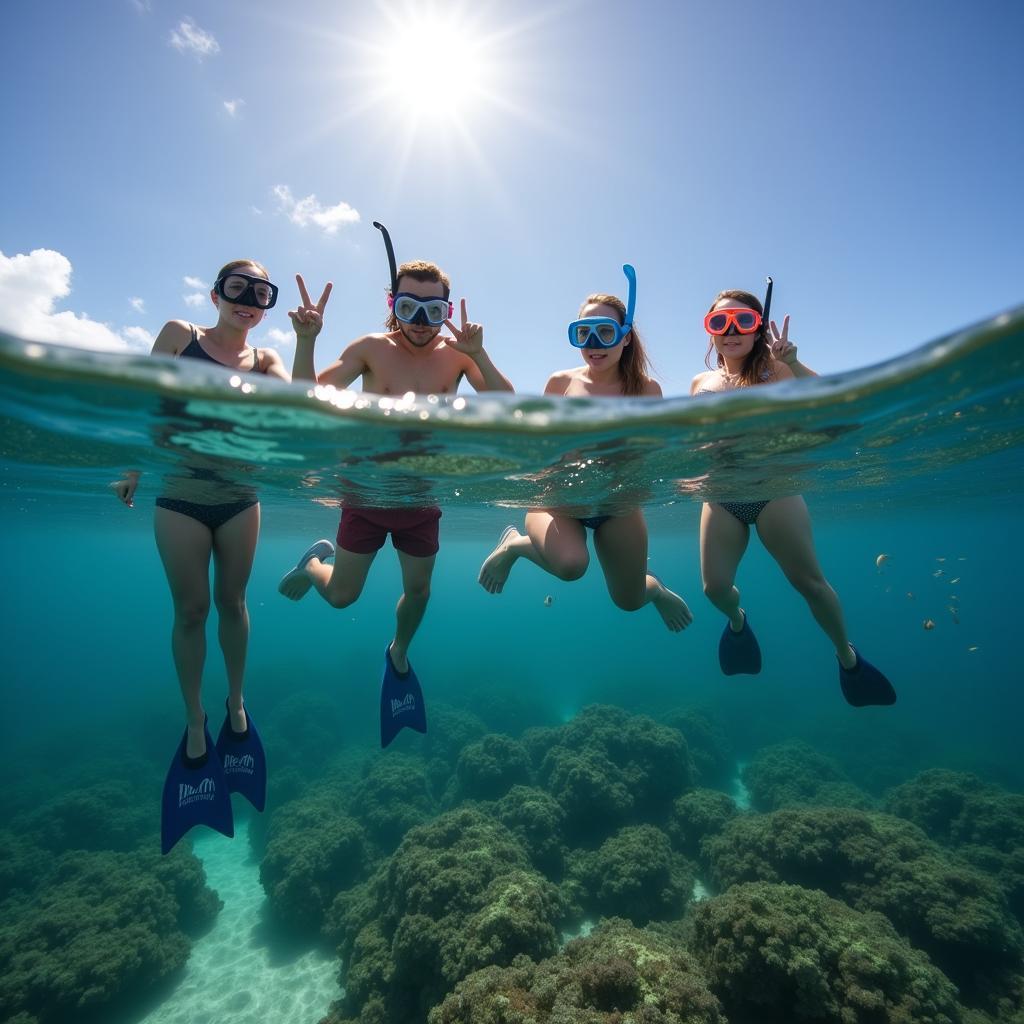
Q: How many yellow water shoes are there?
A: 0